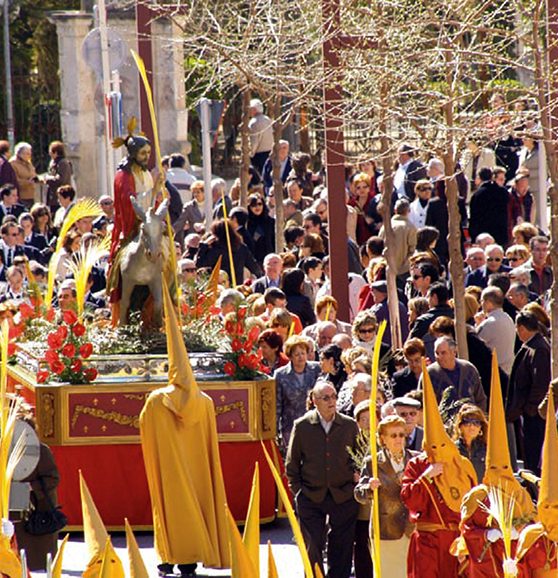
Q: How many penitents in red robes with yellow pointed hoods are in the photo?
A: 3